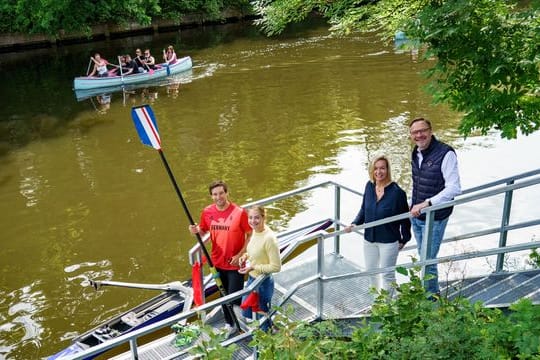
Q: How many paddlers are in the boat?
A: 6